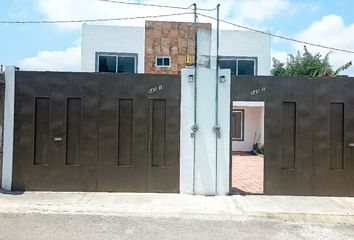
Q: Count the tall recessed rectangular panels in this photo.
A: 6